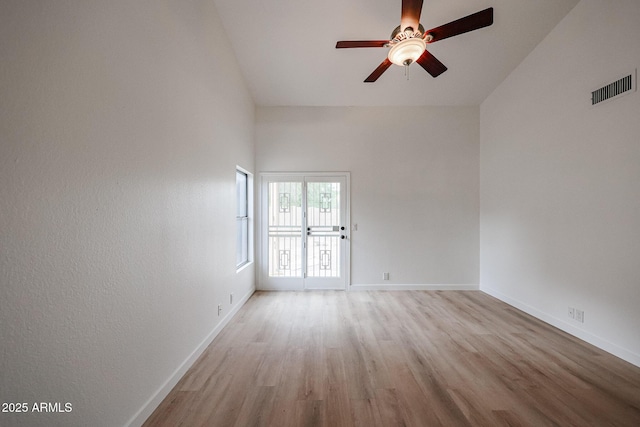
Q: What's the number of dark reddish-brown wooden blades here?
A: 5